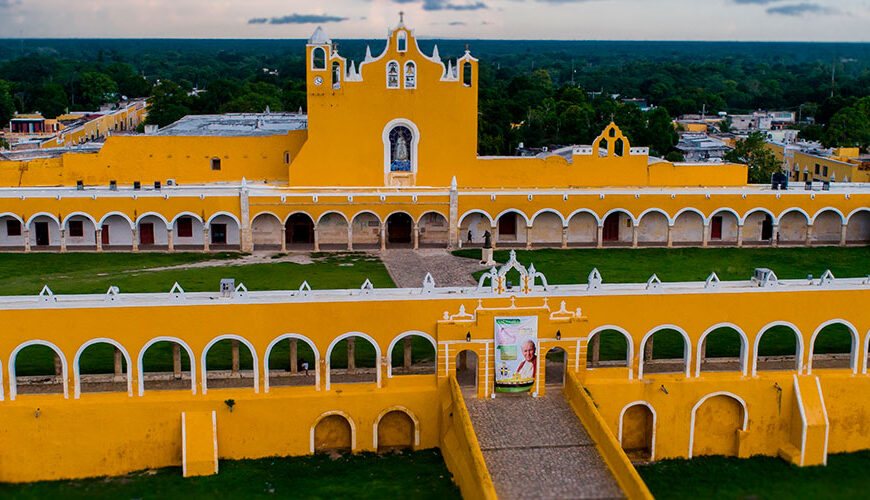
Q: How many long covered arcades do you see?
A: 2